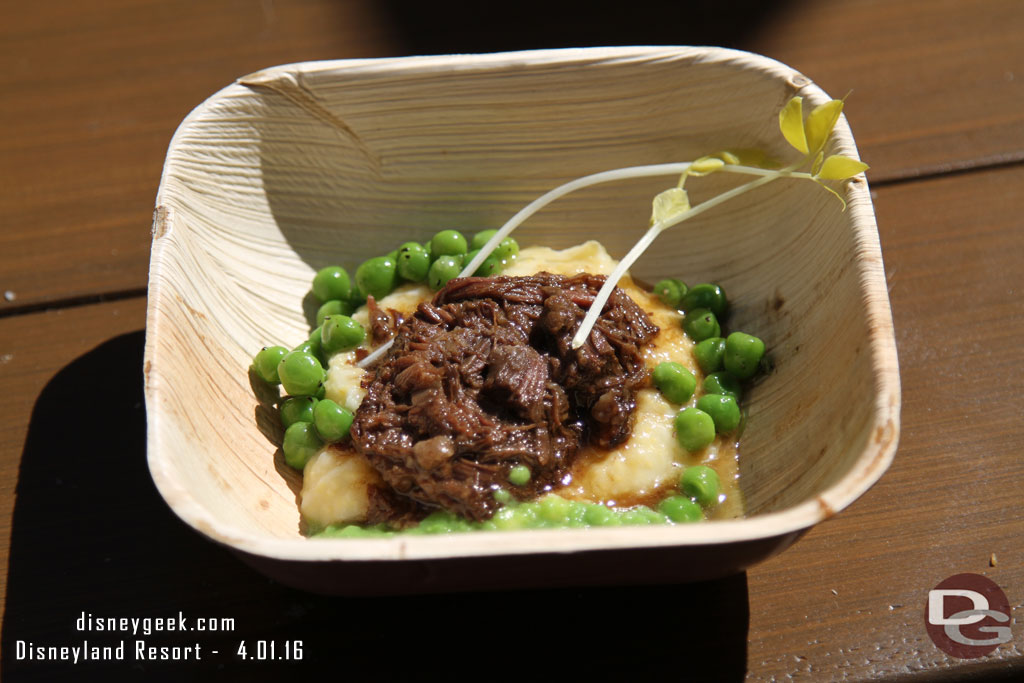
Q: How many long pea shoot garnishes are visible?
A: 2